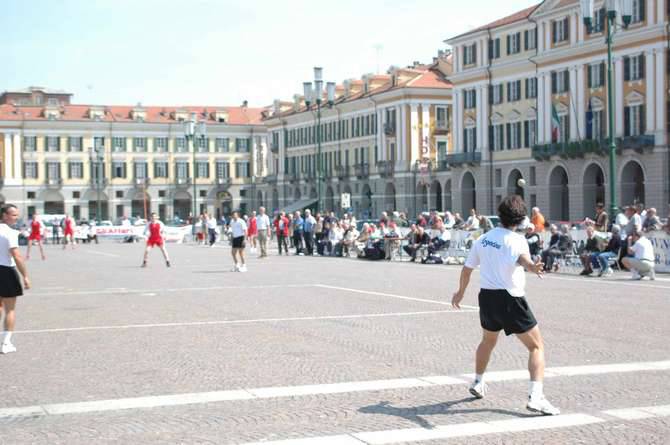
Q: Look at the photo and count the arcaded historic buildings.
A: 3